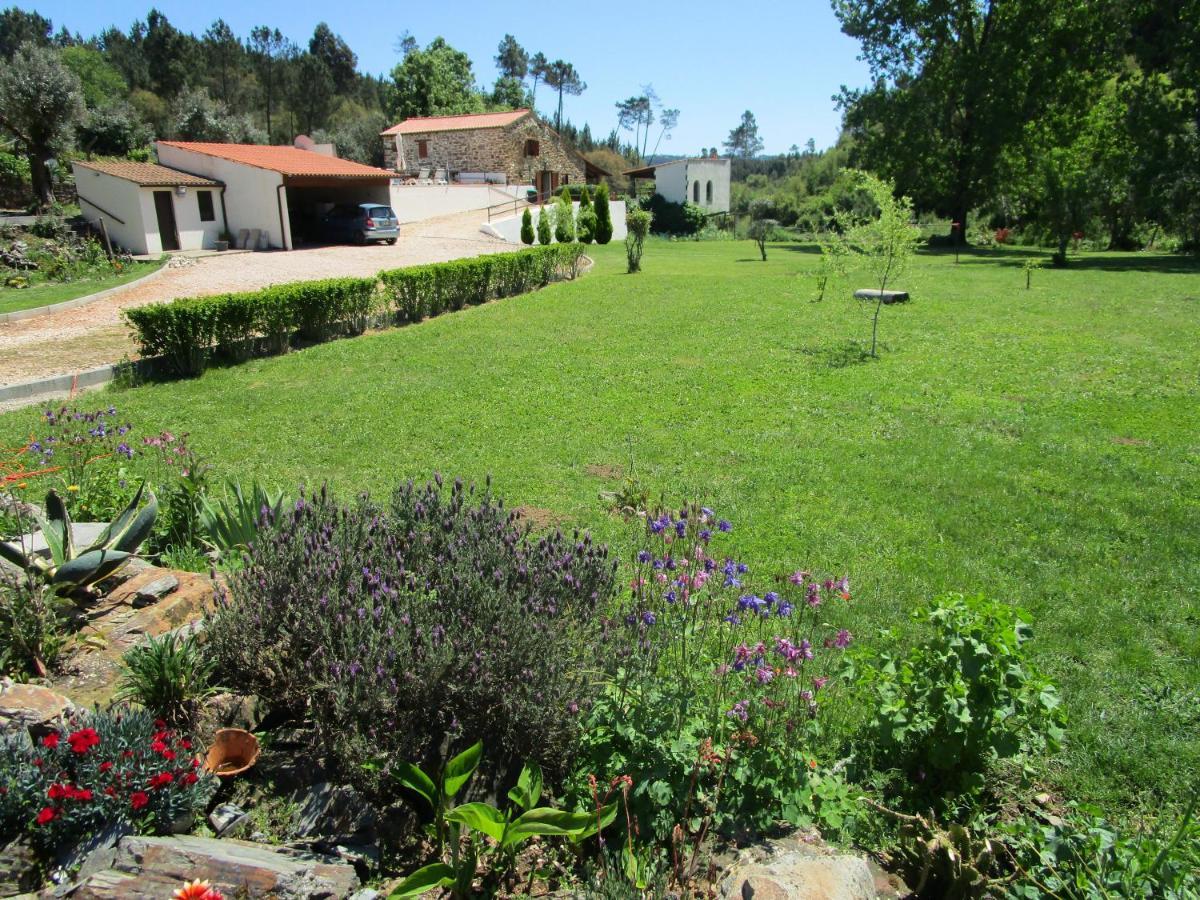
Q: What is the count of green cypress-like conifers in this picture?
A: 5